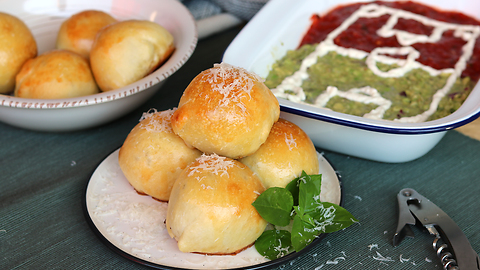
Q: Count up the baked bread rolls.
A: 8